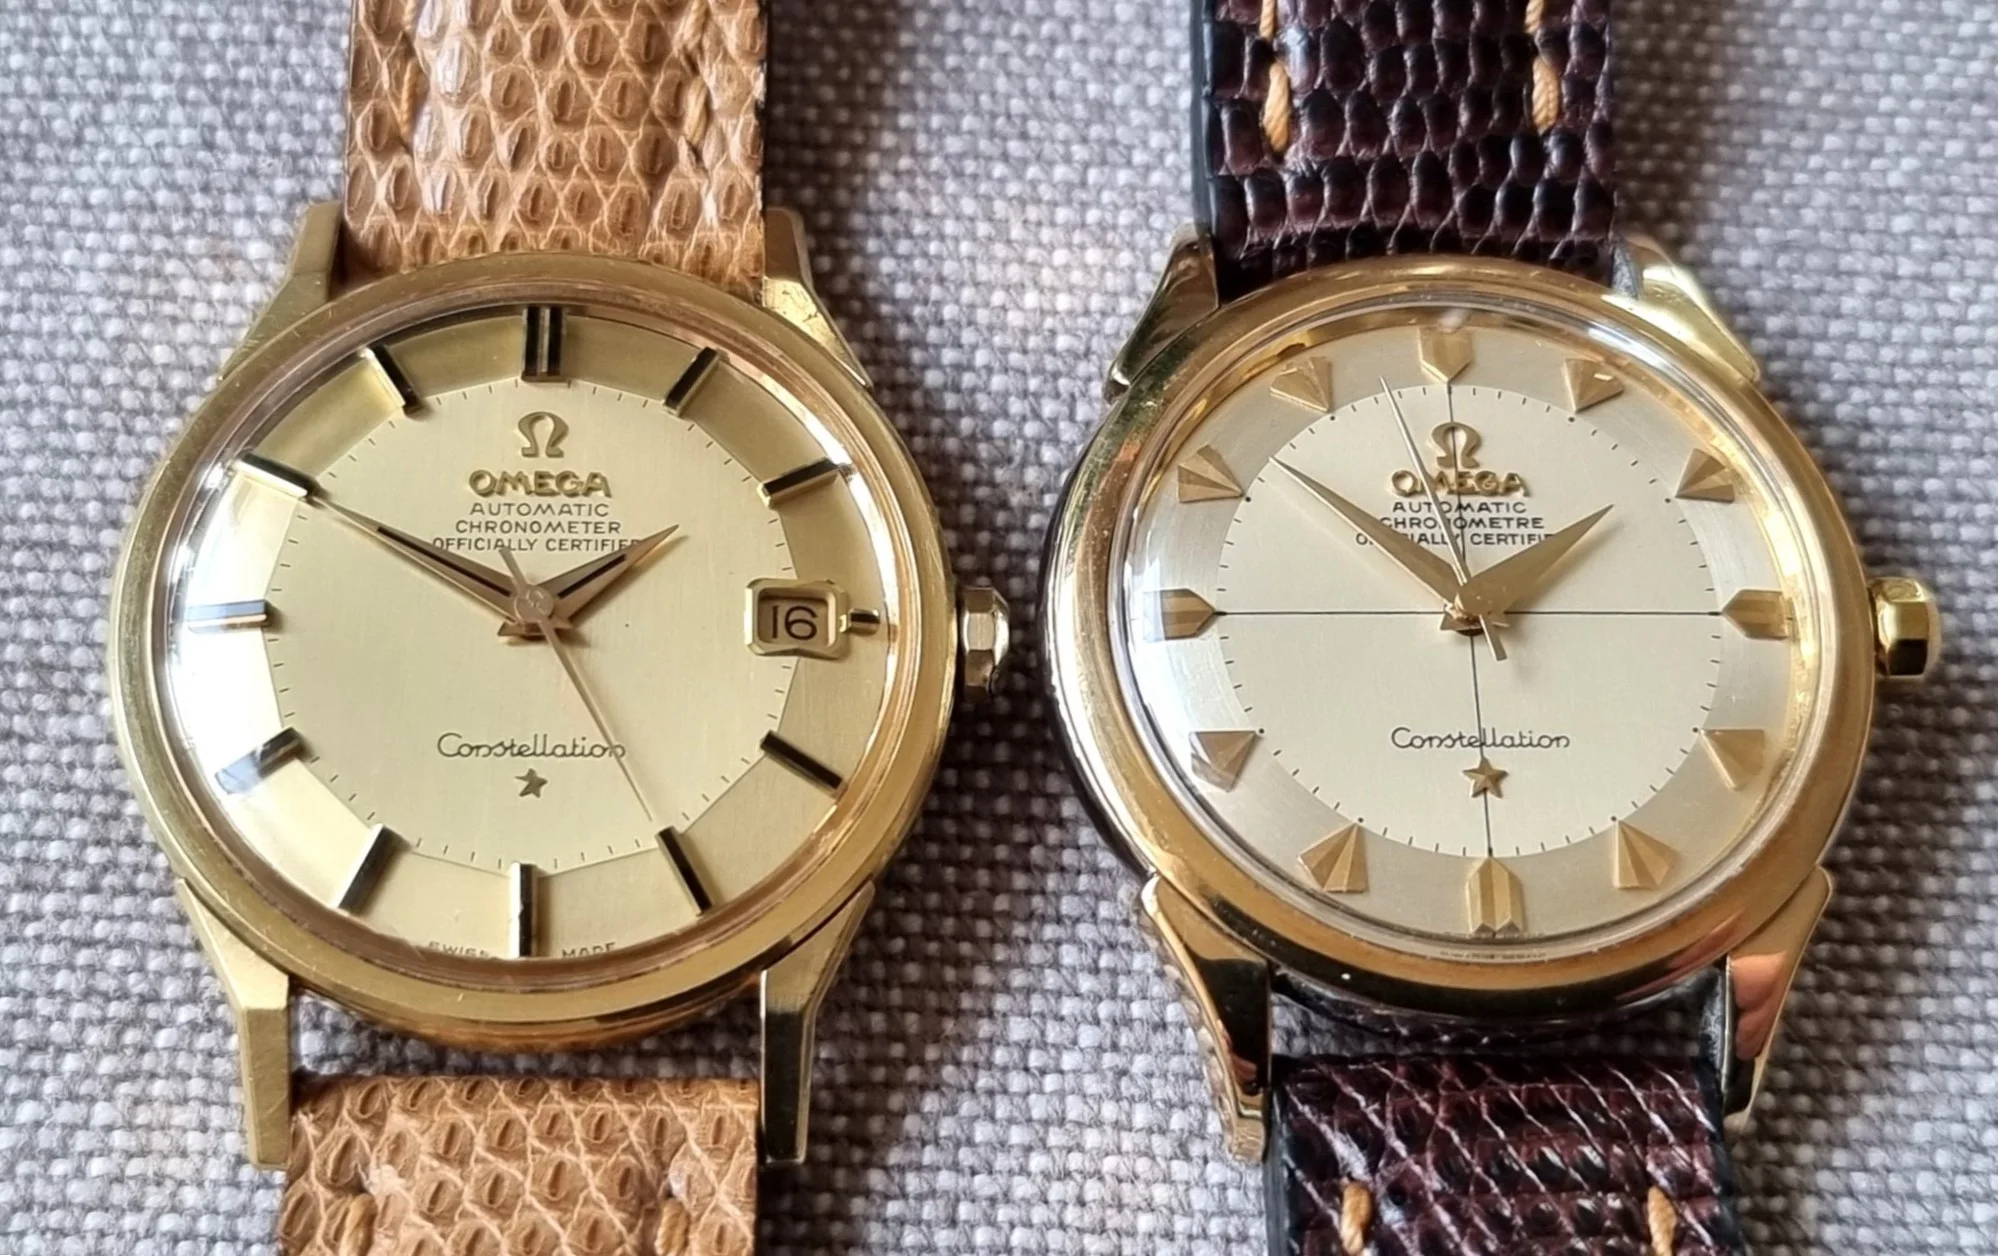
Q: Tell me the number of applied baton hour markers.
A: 12